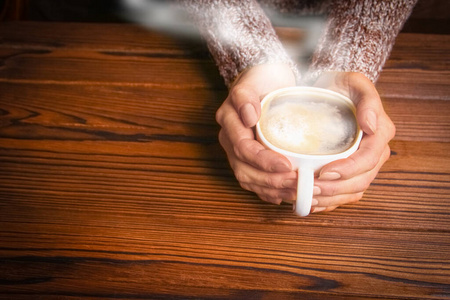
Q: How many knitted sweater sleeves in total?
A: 2